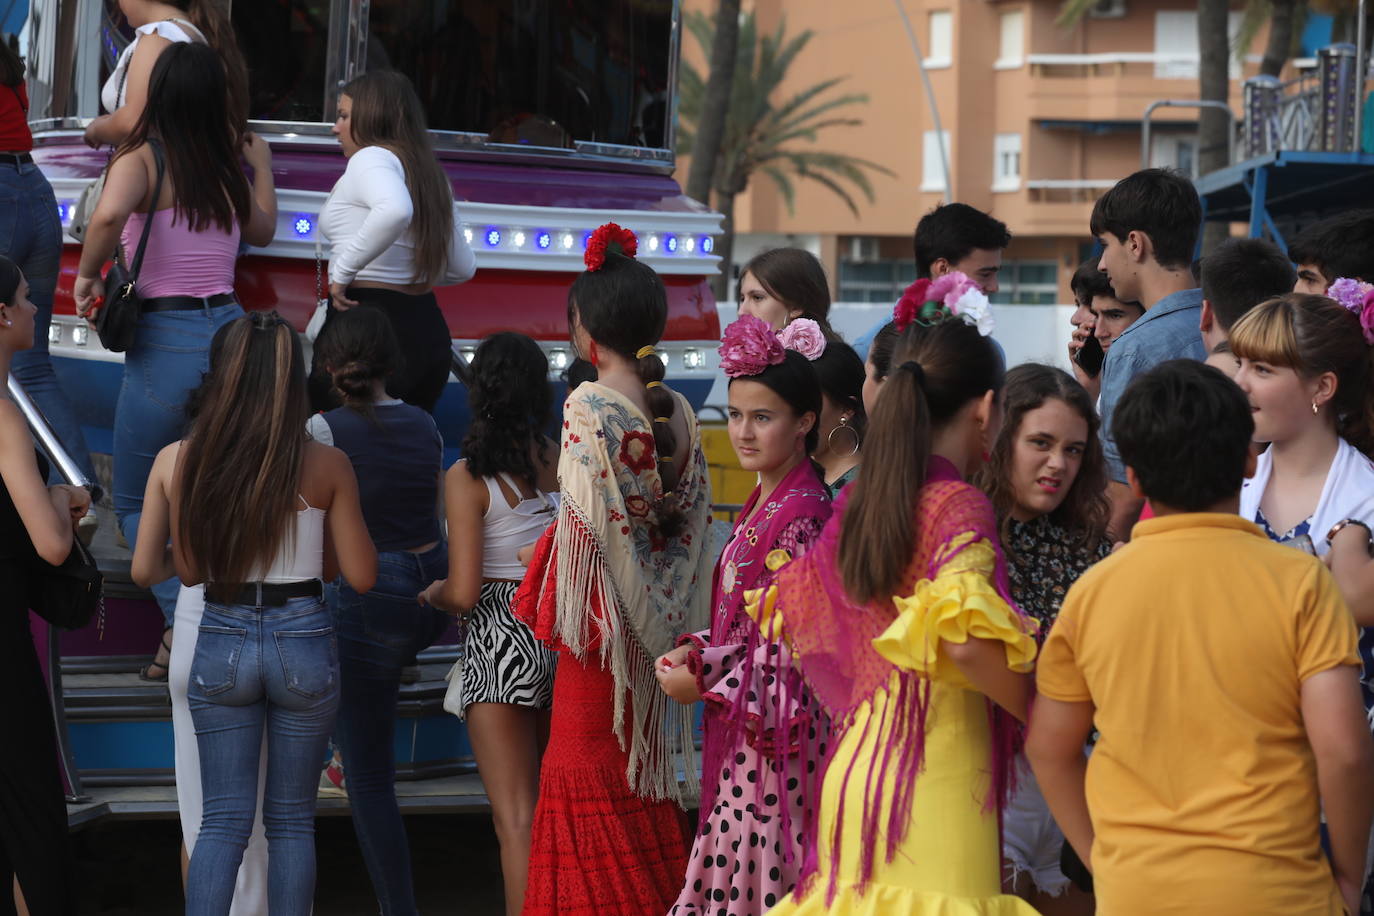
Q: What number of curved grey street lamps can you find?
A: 1